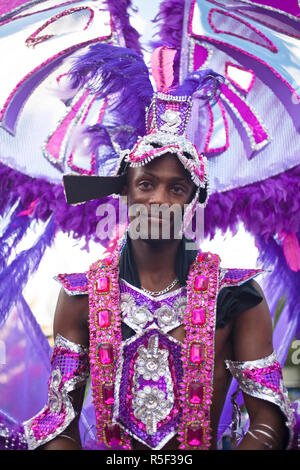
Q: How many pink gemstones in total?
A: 10